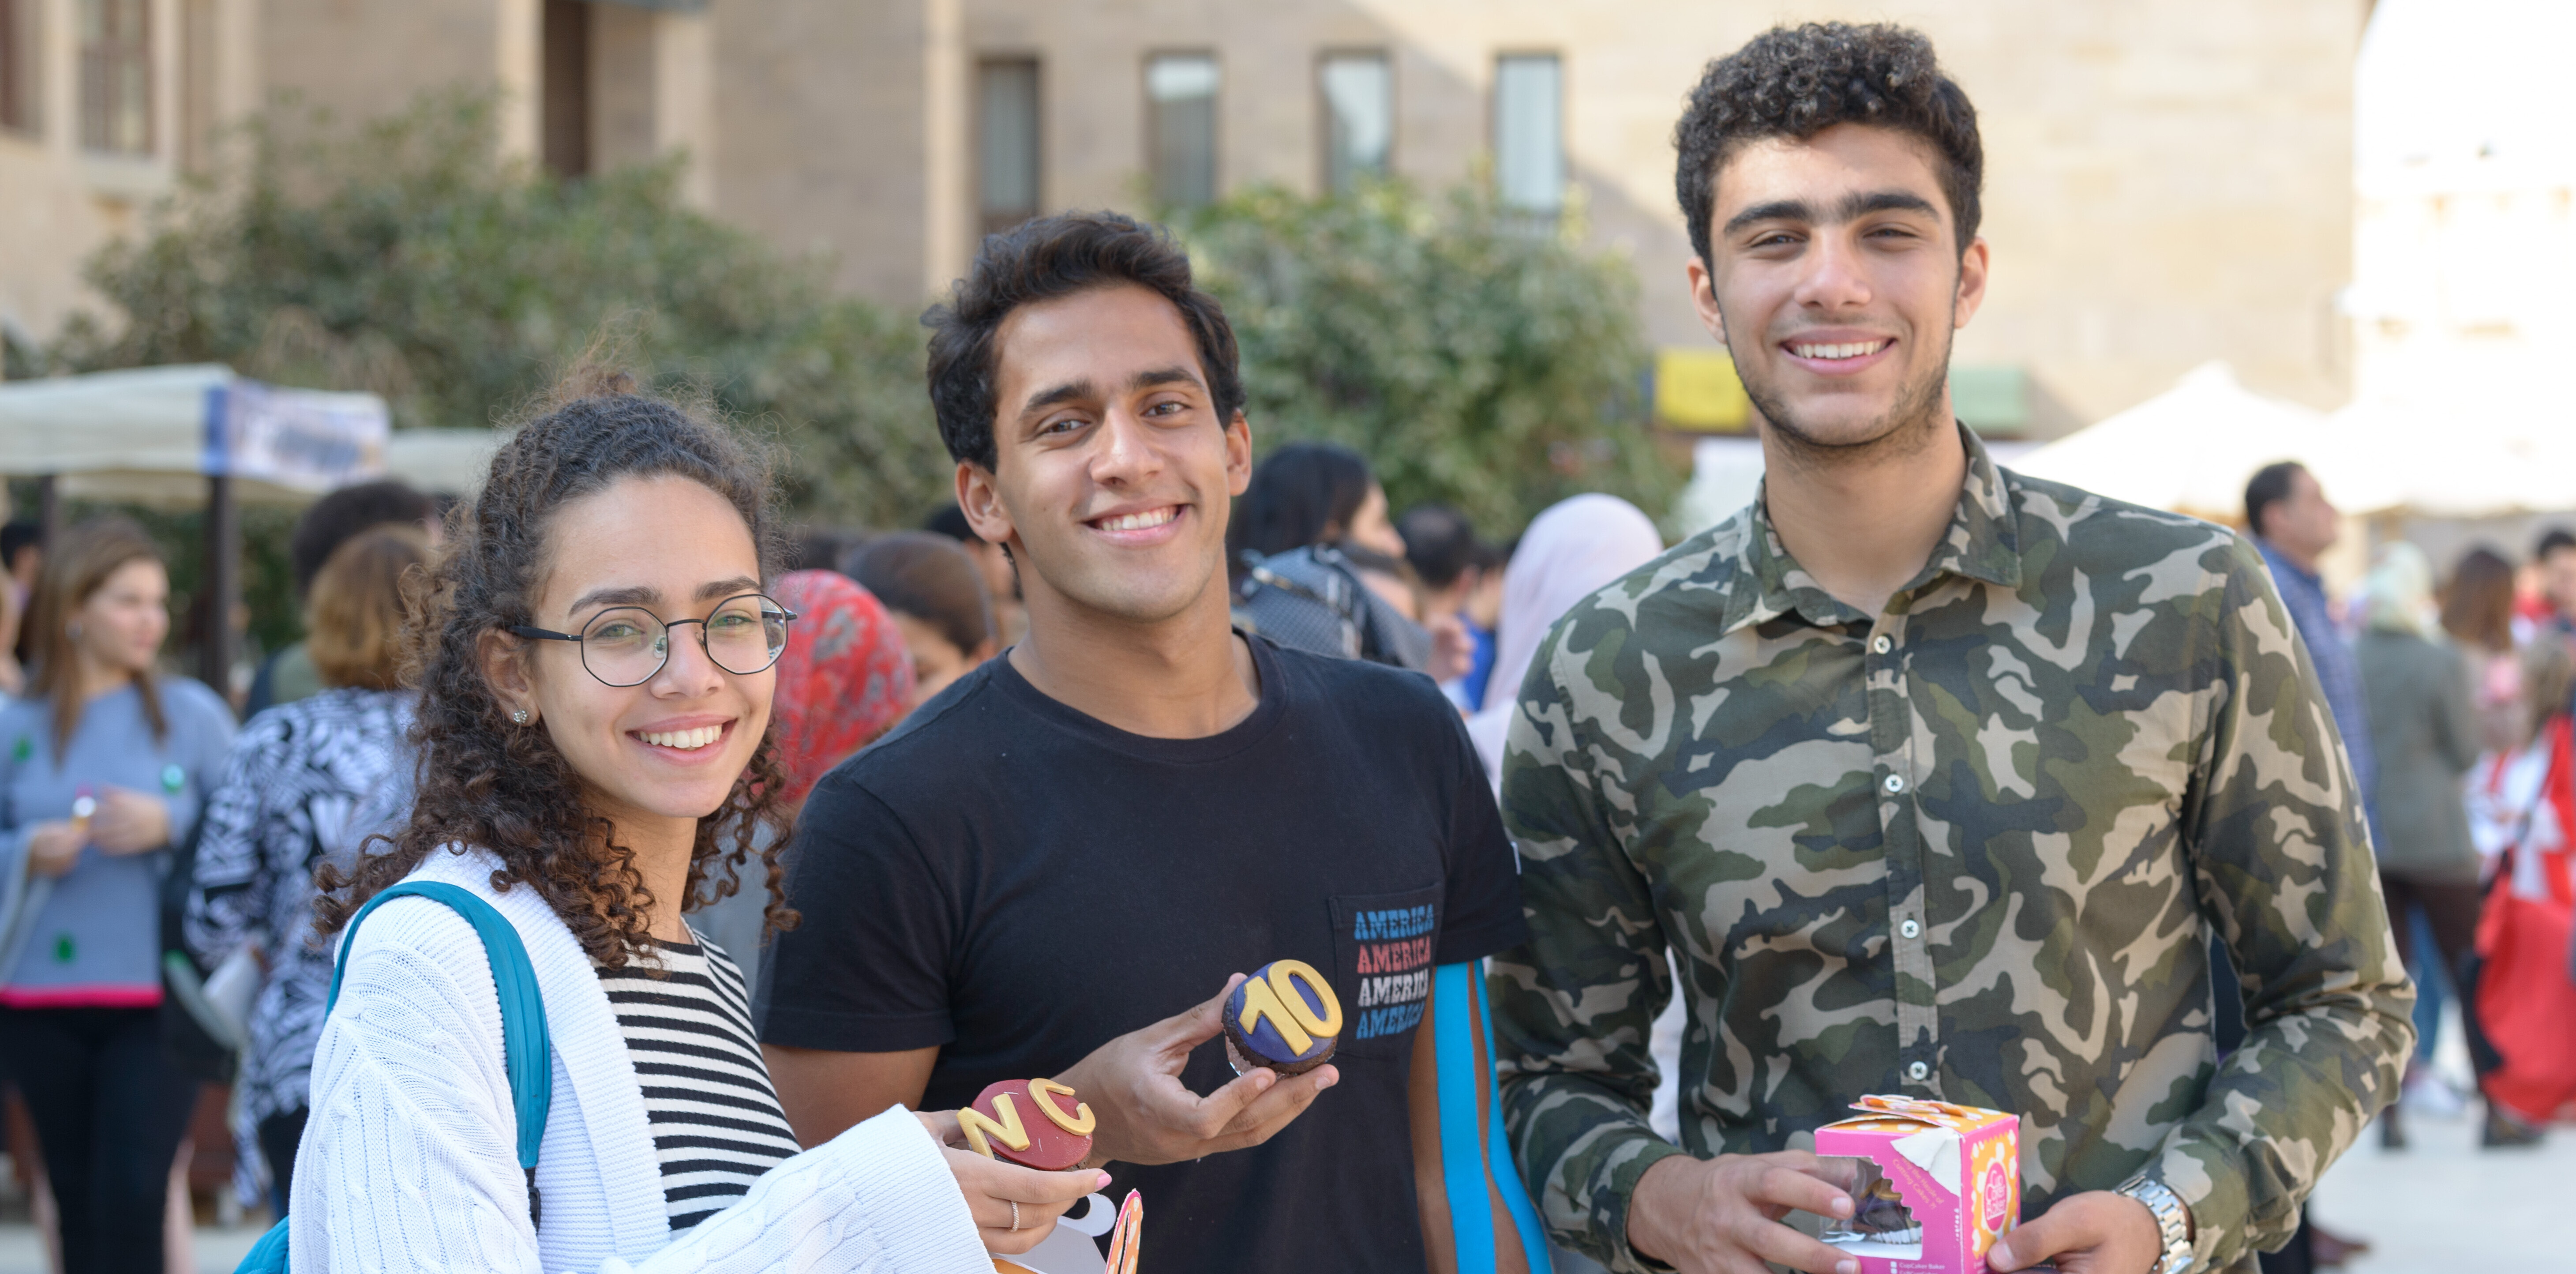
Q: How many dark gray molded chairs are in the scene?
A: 0